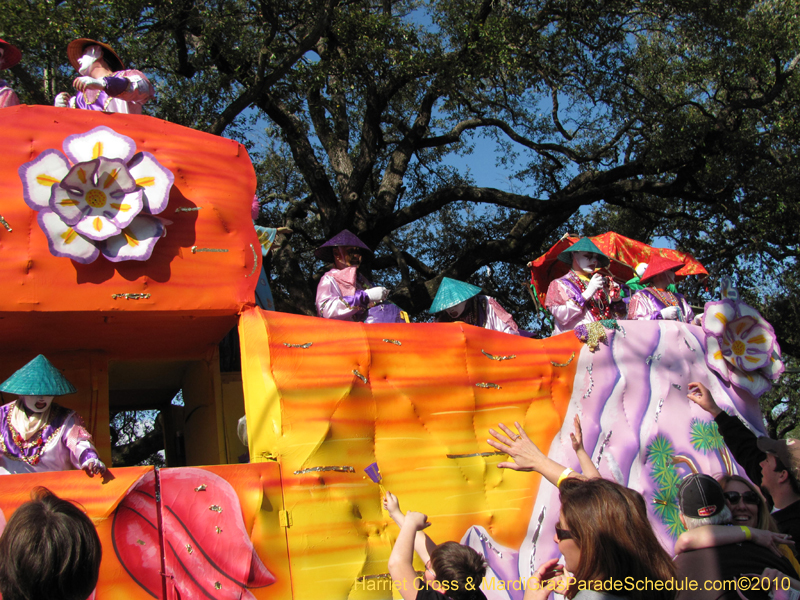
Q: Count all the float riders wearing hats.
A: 7